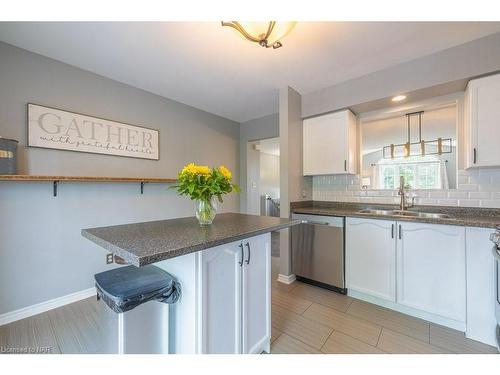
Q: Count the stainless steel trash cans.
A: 1